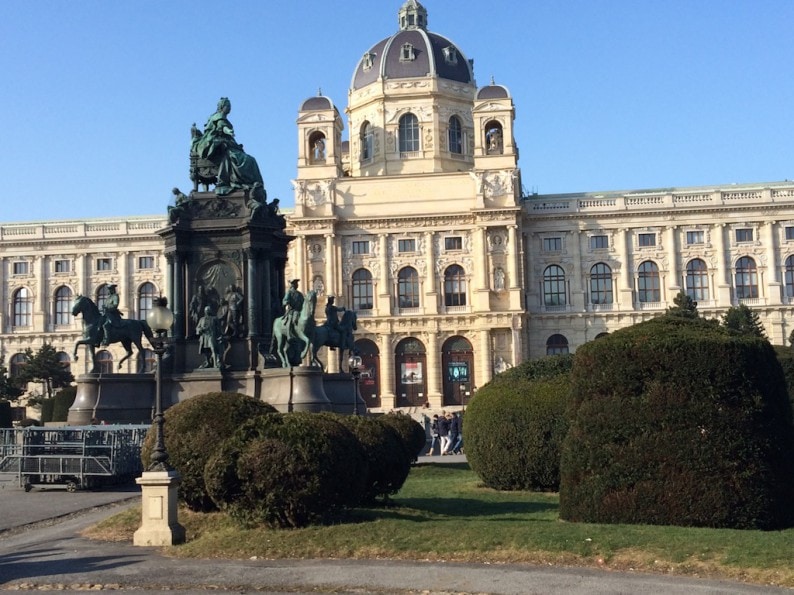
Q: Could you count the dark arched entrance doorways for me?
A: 3